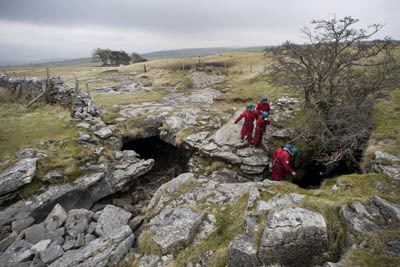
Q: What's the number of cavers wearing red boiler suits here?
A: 4